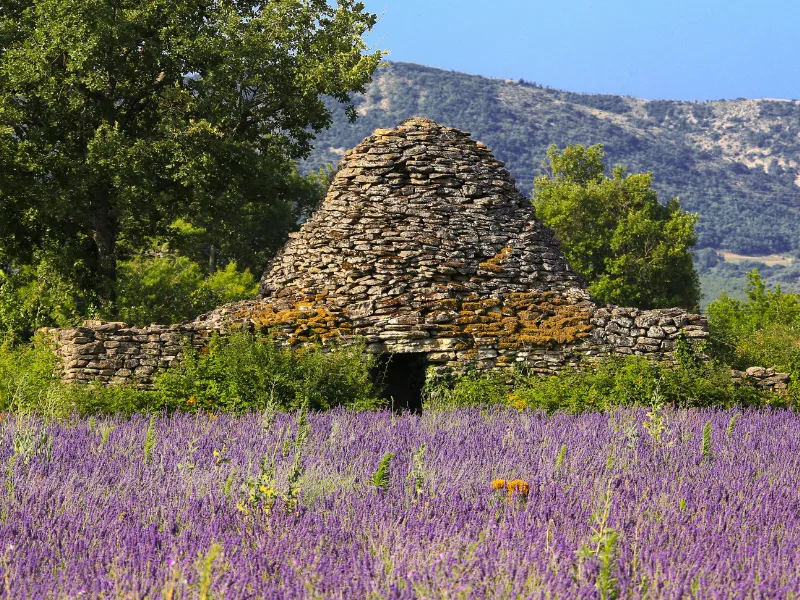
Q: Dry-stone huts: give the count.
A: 1